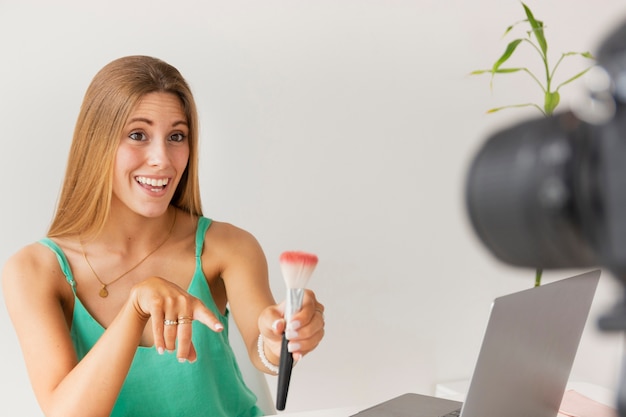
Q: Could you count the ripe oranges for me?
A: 0